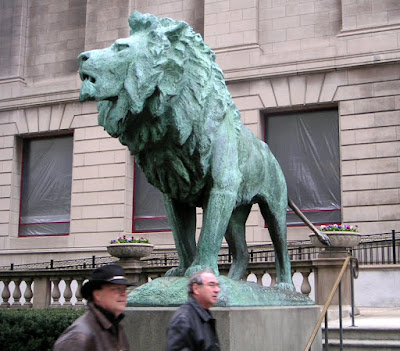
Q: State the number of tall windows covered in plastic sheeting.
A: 3